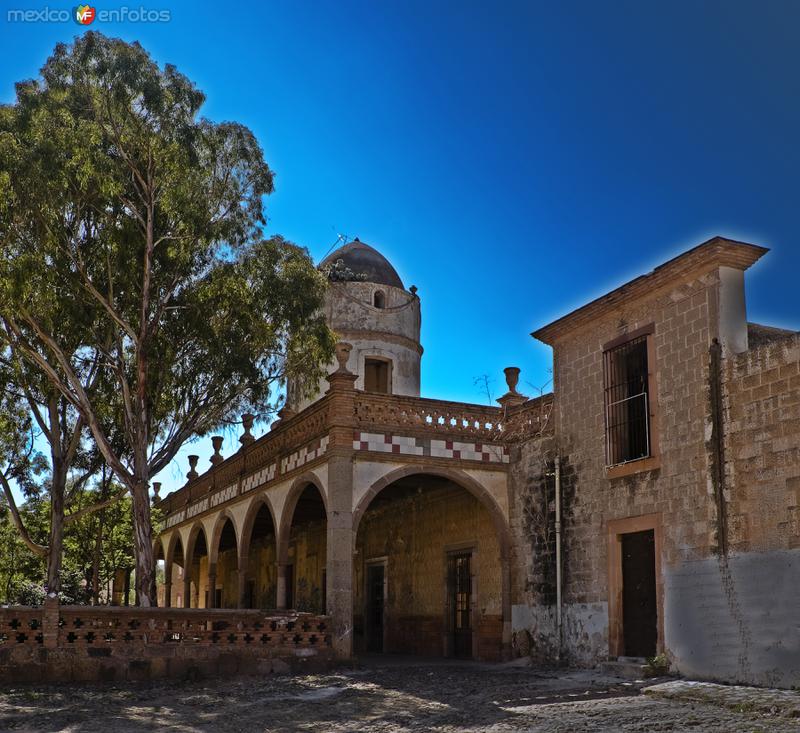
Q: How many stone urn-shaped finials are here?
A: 6